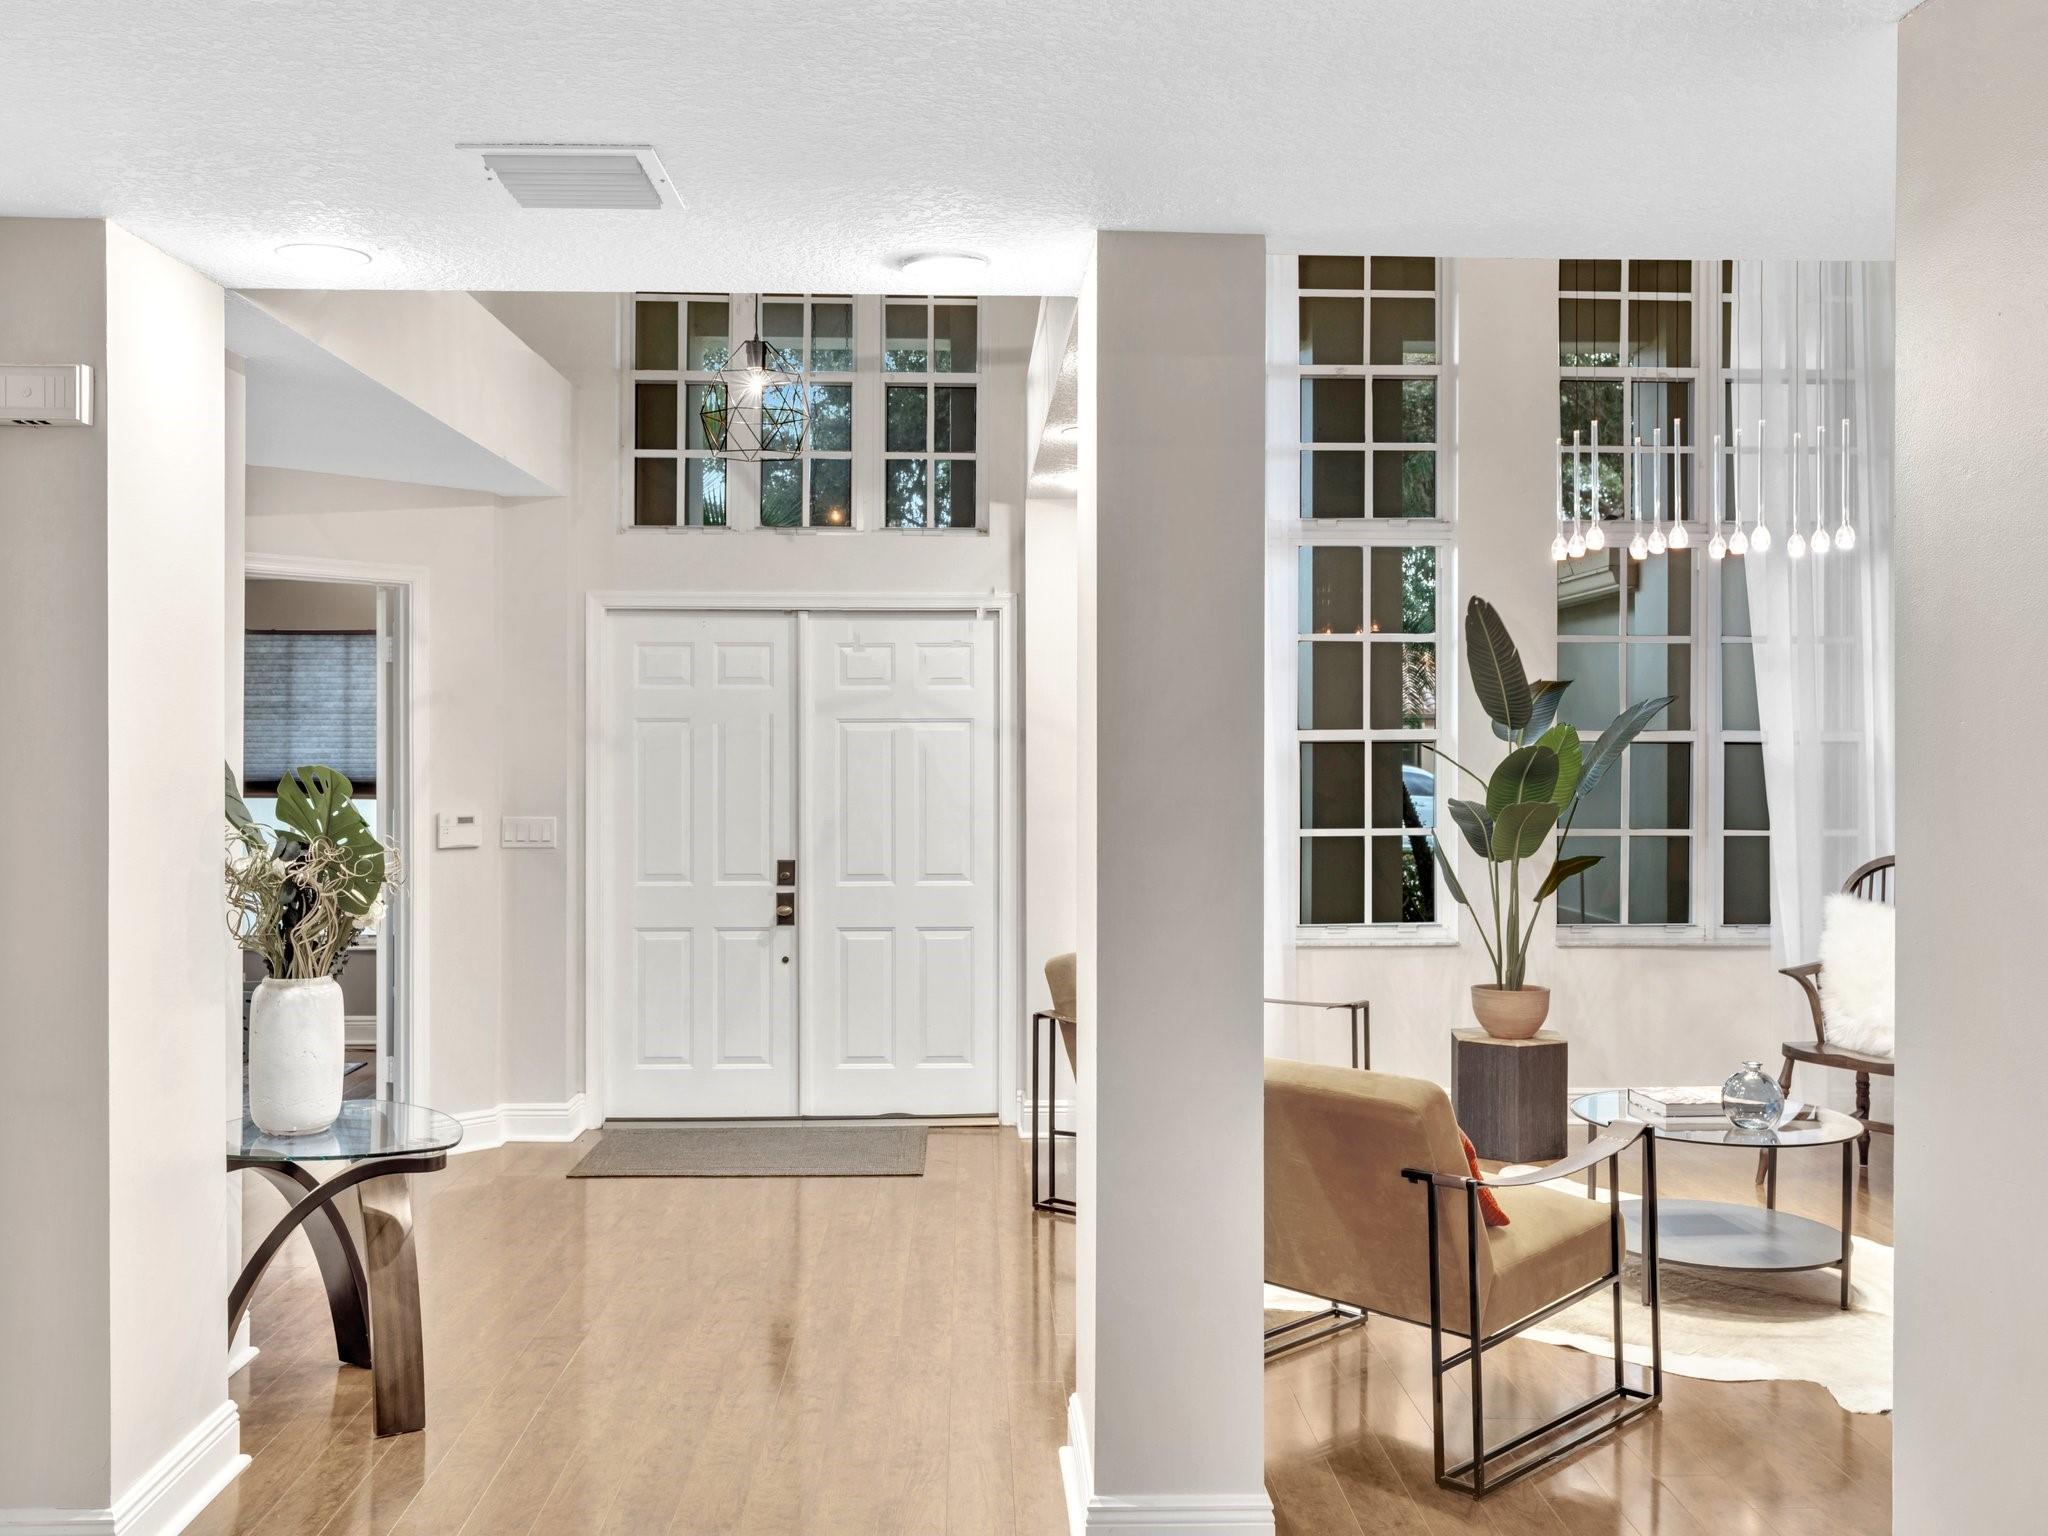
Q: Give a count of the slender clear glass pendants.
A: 12